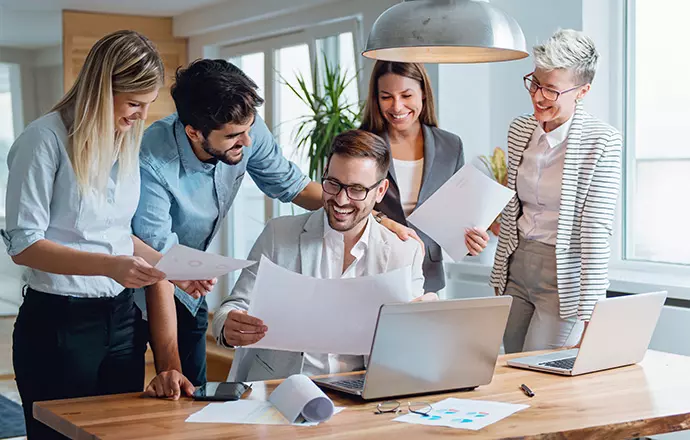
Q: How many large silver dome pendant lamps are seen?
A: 1